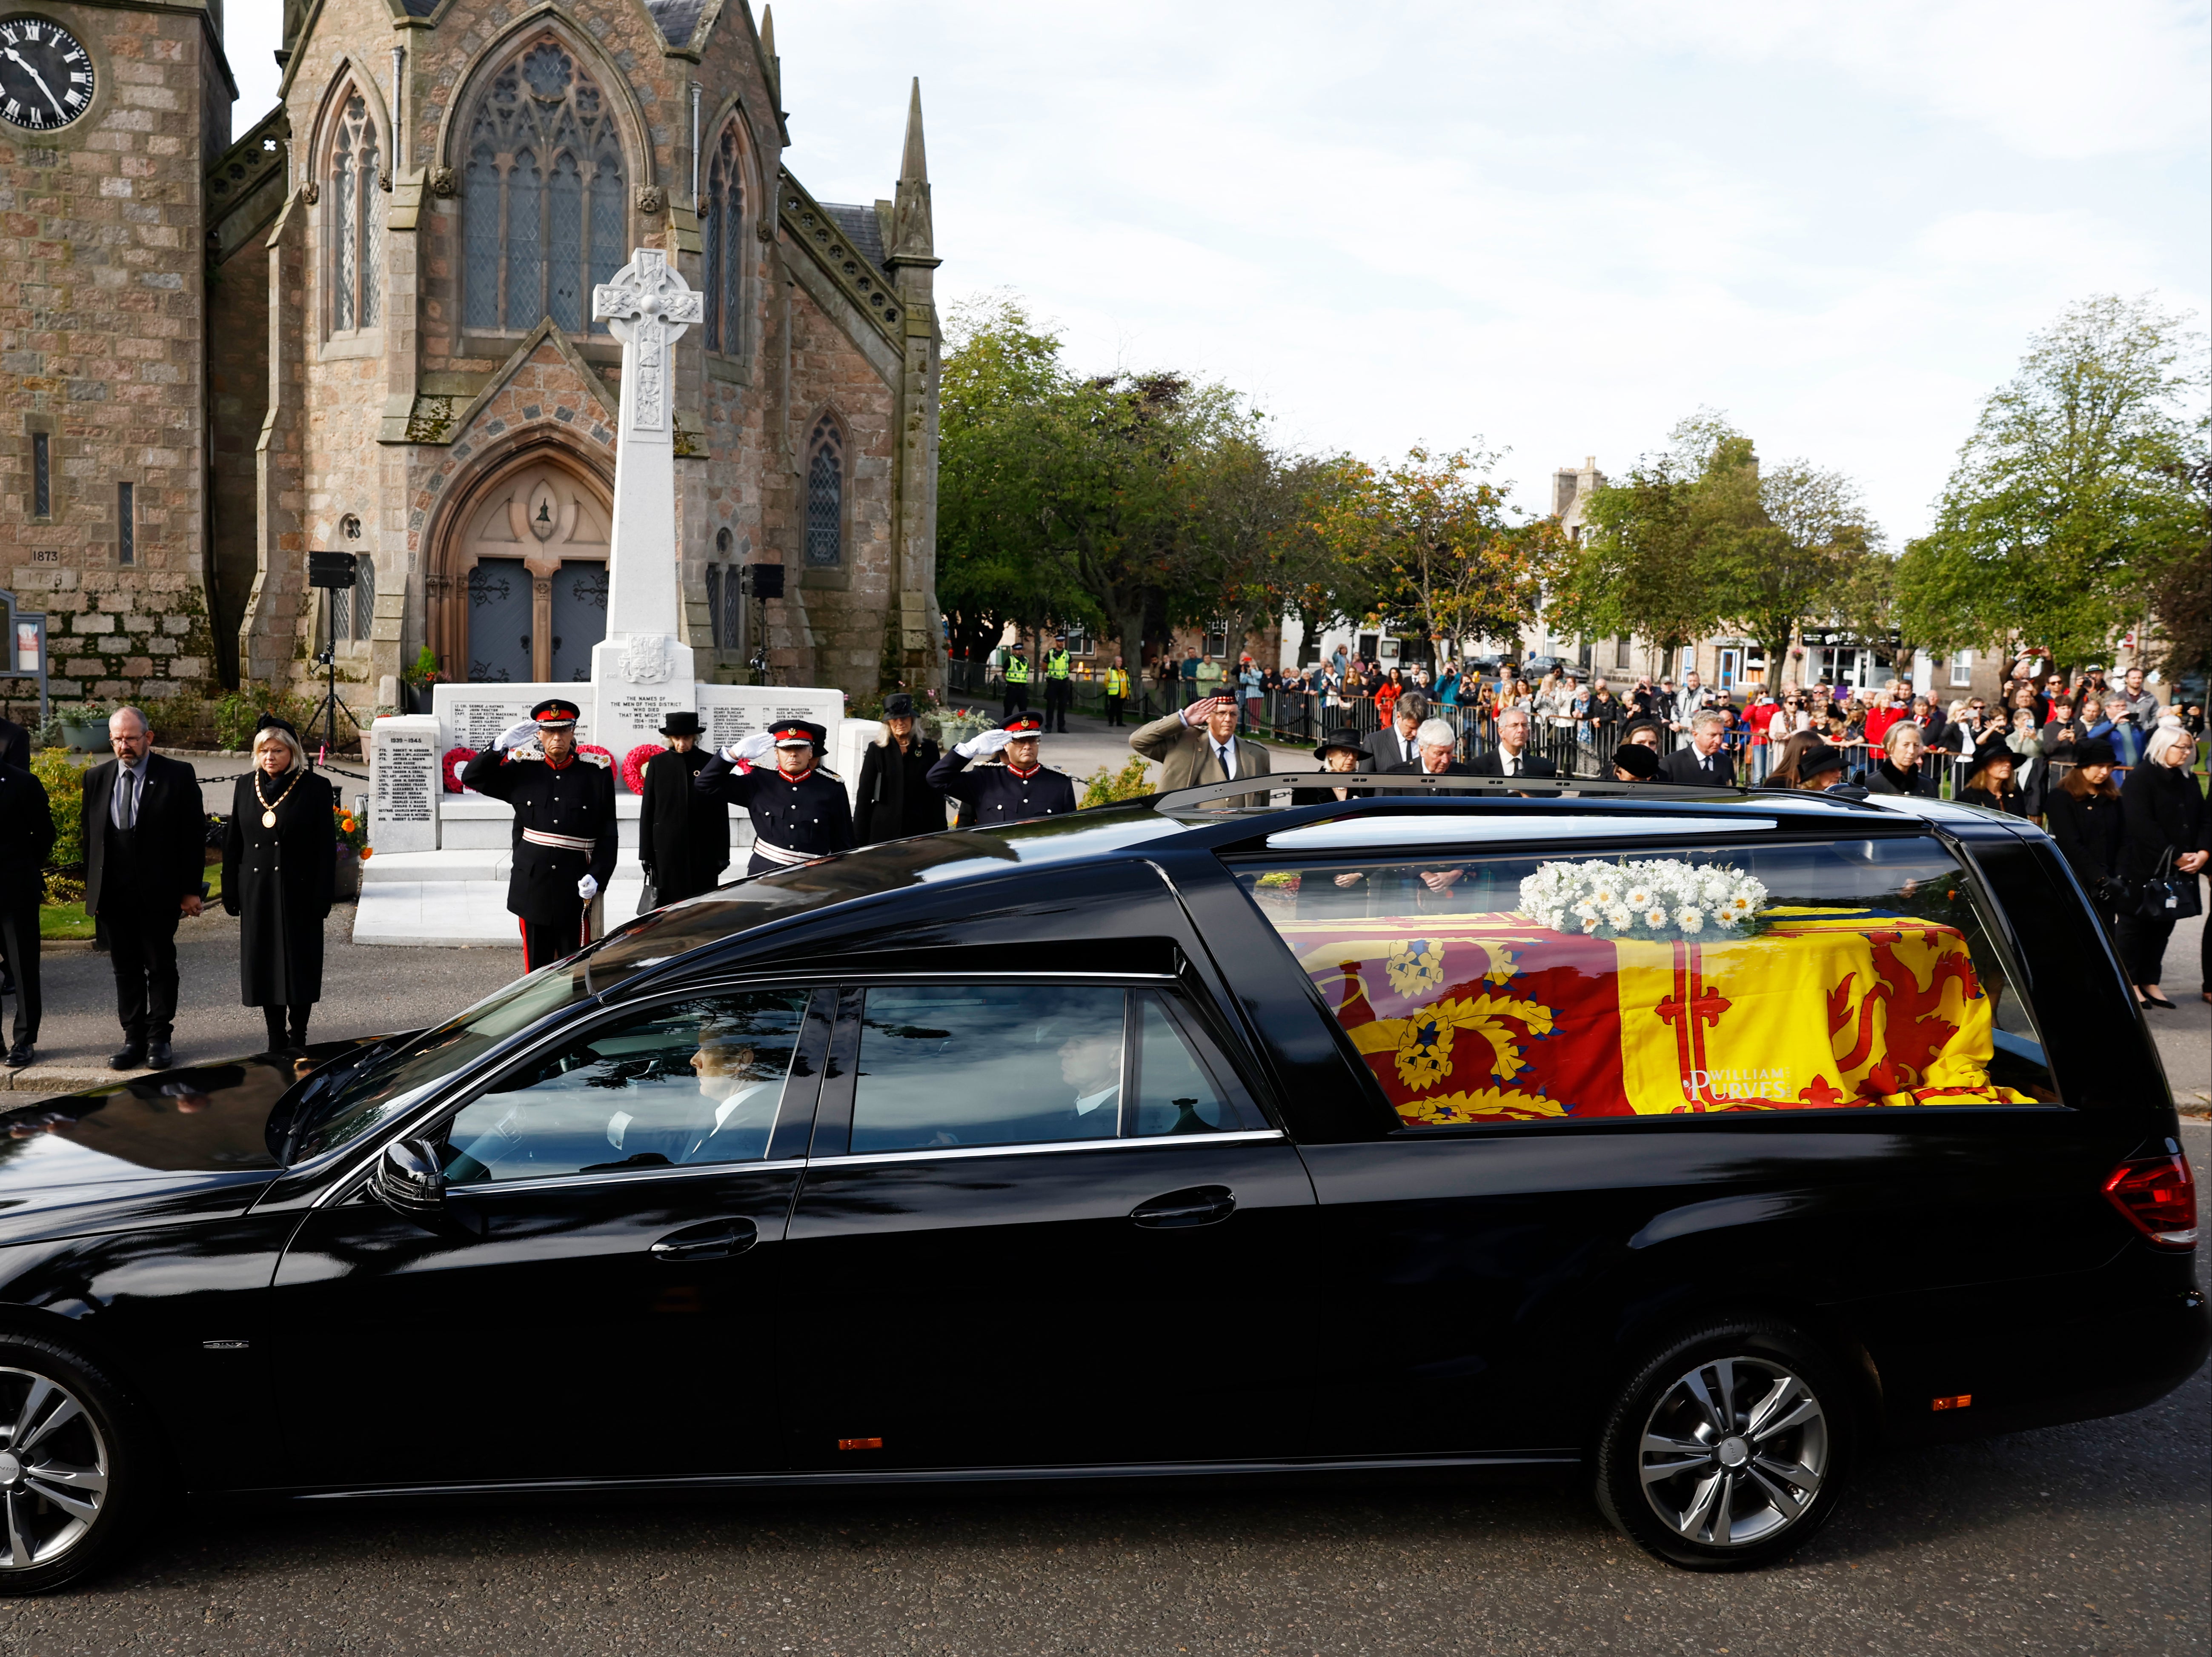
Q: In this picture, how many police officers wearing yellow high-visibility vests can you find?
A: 2